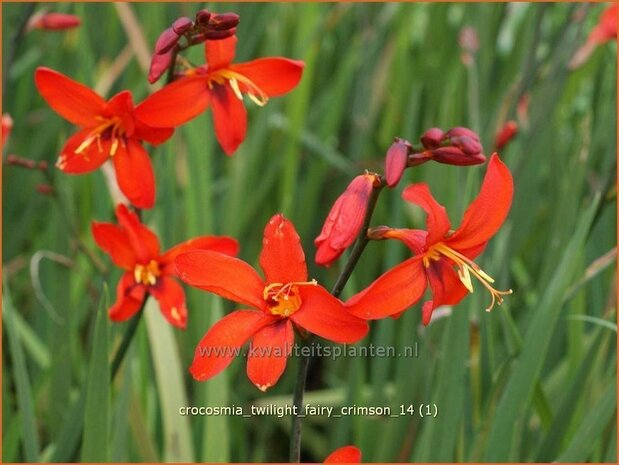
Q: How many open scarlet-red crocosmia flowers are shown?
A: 5